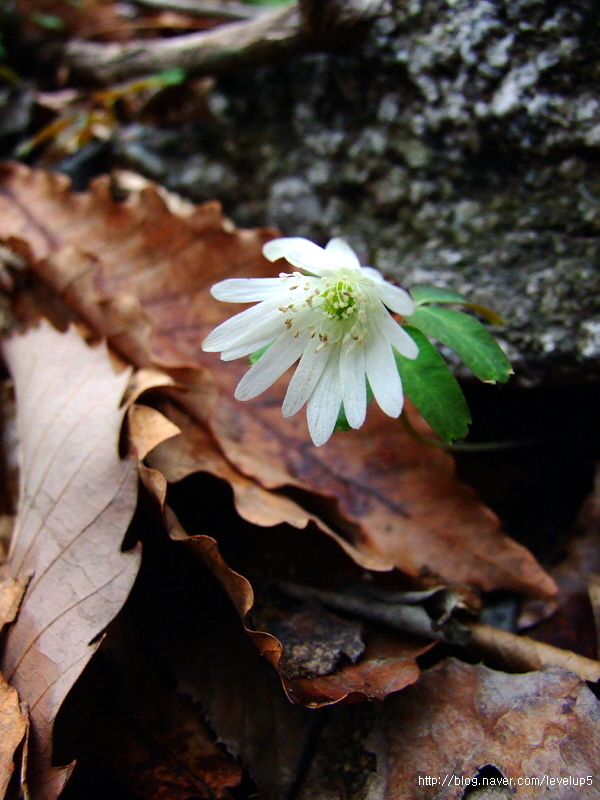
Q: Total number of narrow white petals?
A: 13